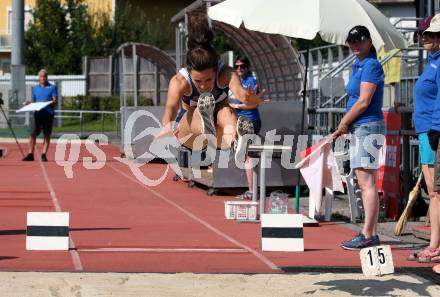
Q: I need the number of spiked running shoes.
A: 2